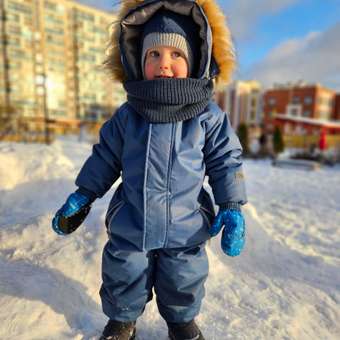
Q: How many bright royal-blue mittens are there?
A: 2